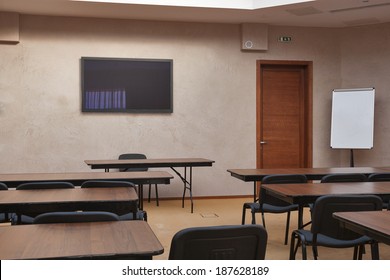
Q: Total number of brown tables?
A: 7